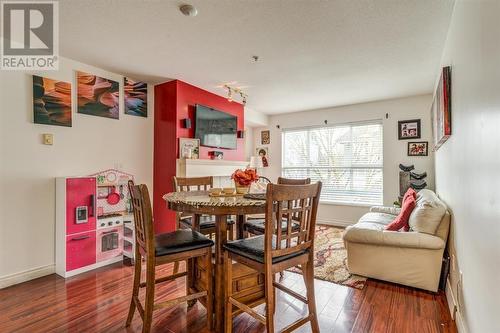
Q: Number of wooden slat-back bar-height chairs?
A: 4